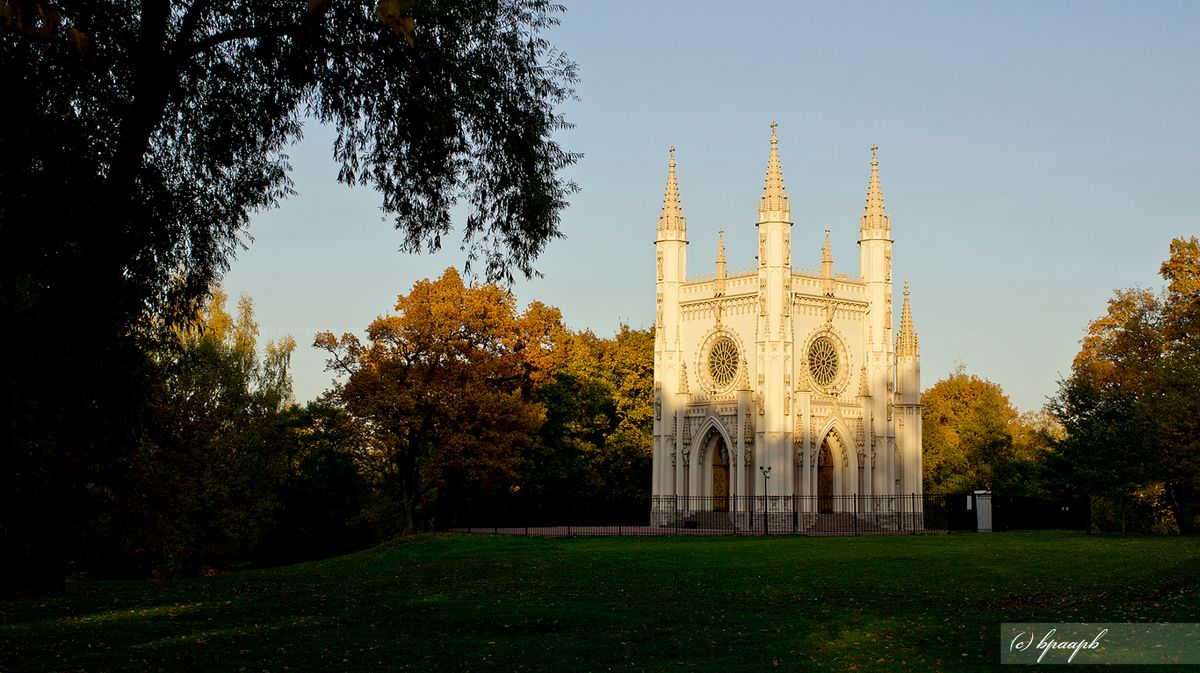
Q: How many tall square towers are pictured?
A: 3